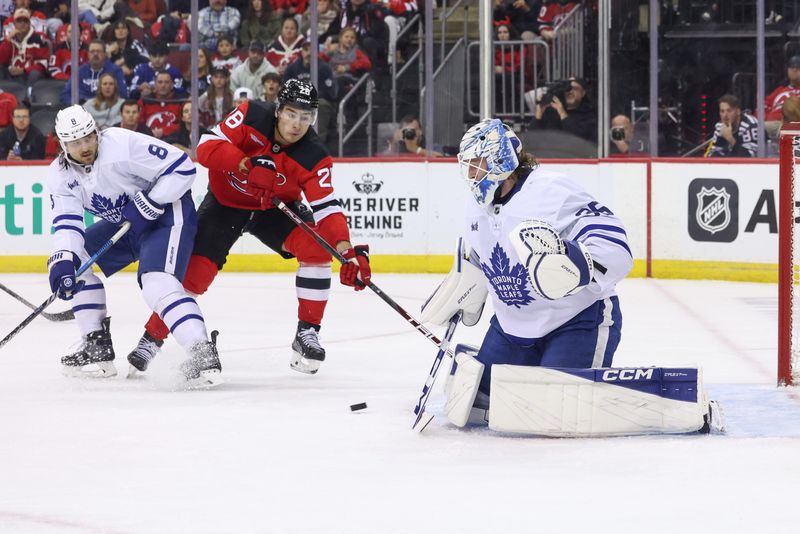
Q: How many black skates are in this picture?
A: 4